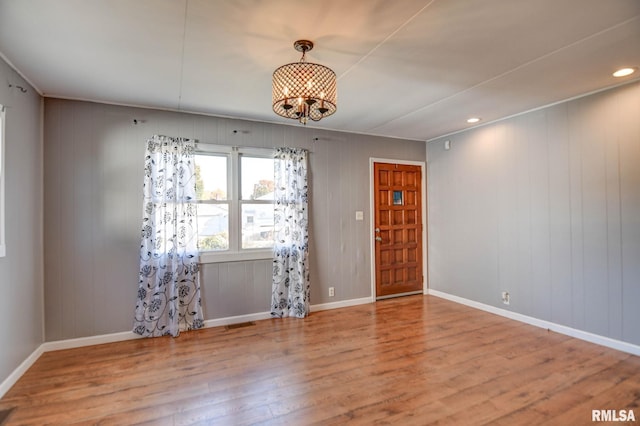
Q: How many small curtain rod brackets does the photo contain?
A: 4